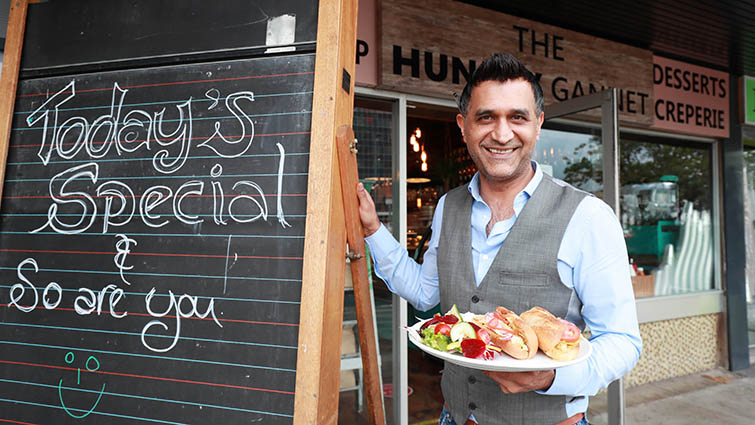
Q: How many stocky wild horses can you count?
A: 0